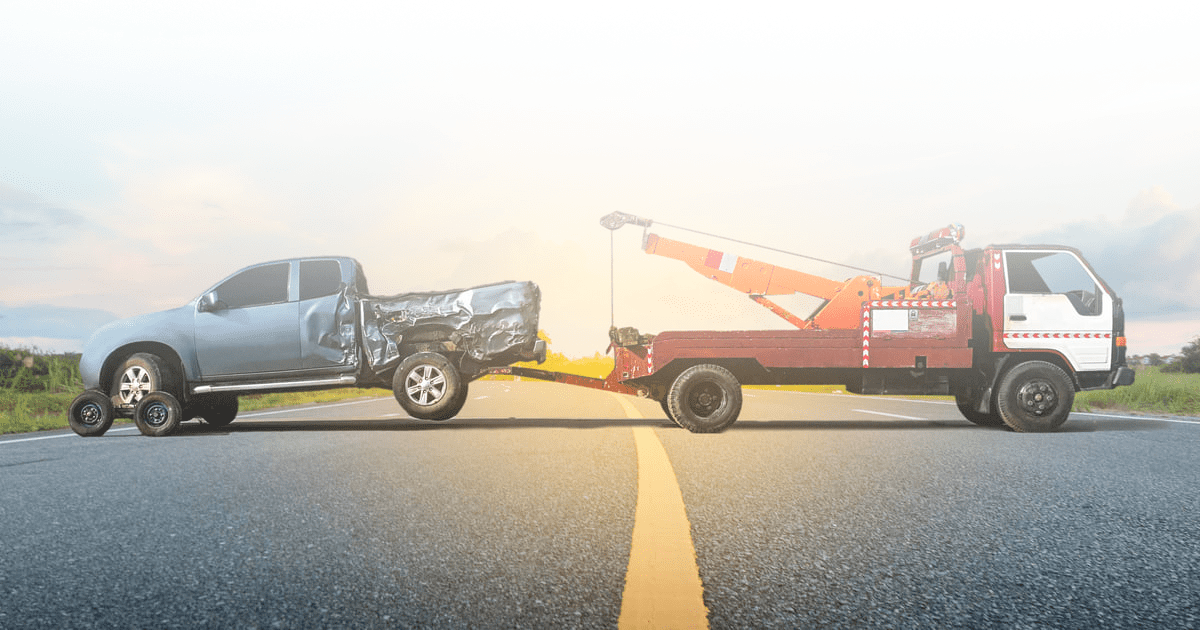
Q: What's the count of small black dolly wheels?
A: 2